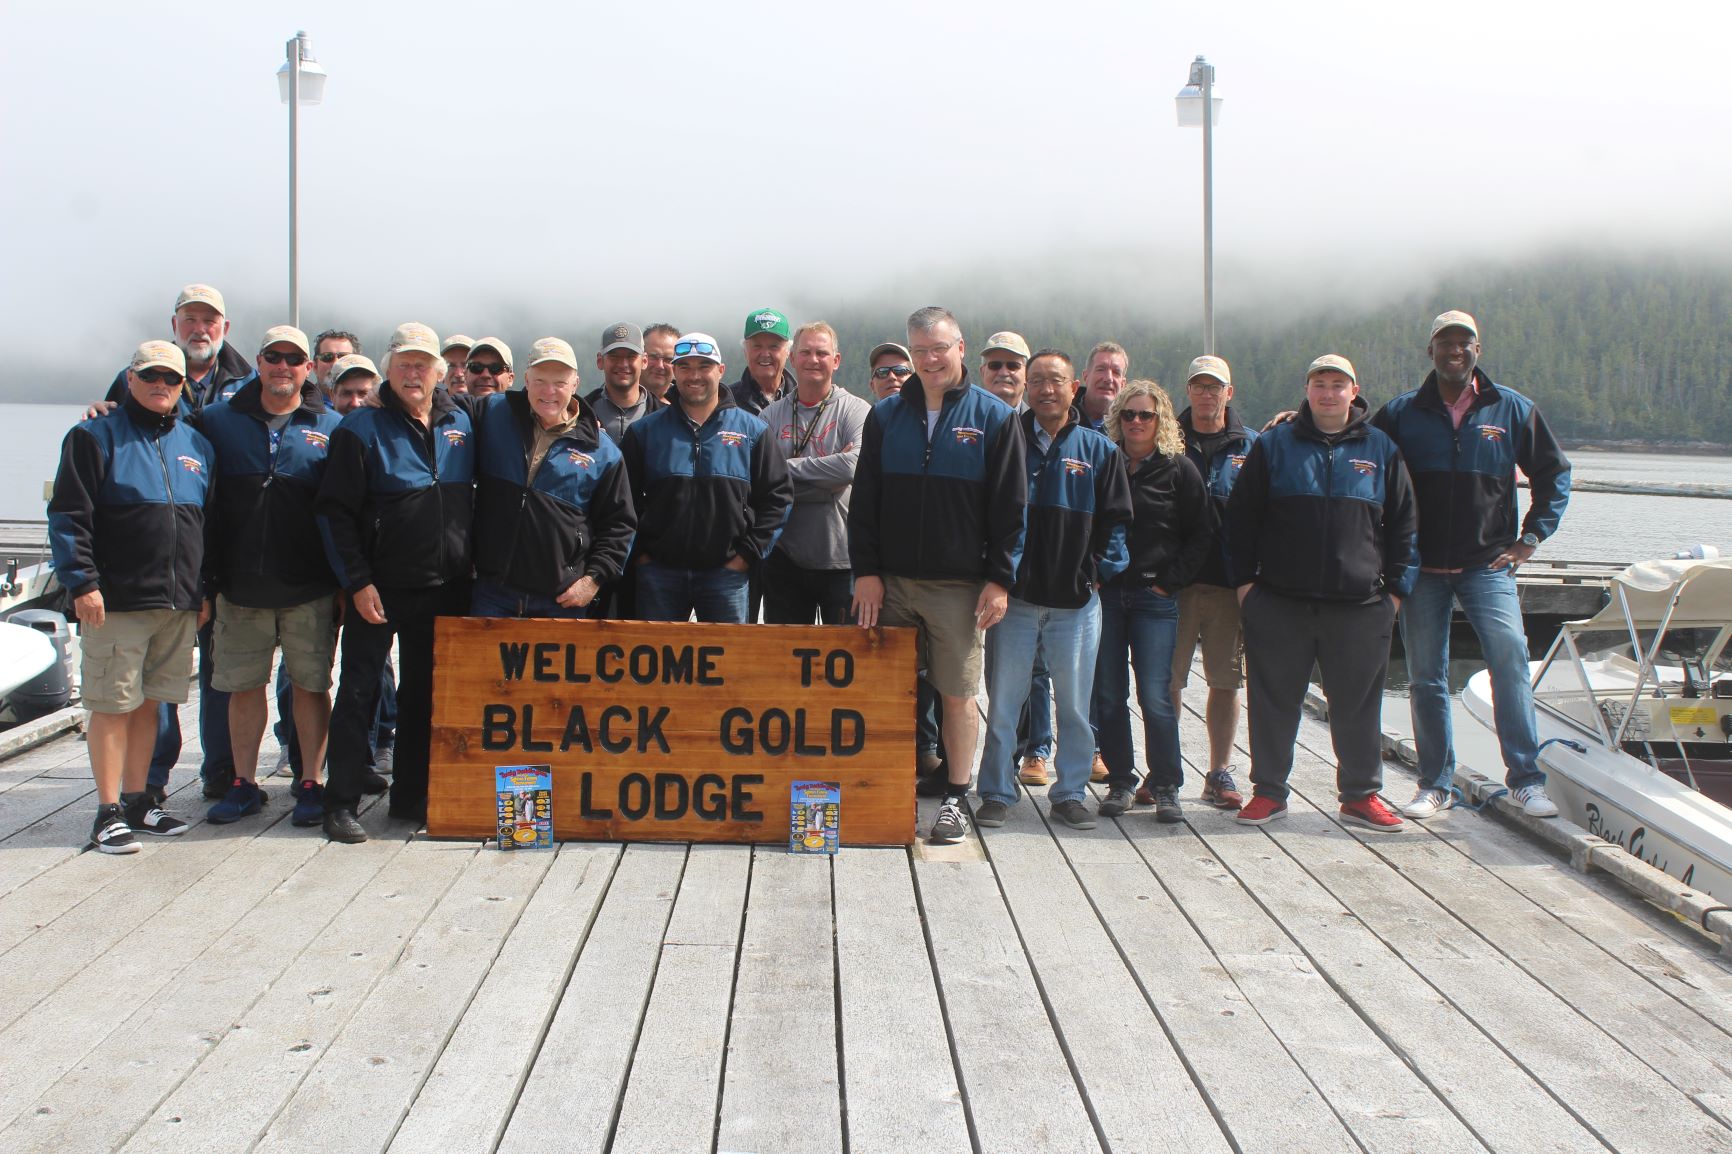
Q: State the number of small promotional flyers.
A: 2